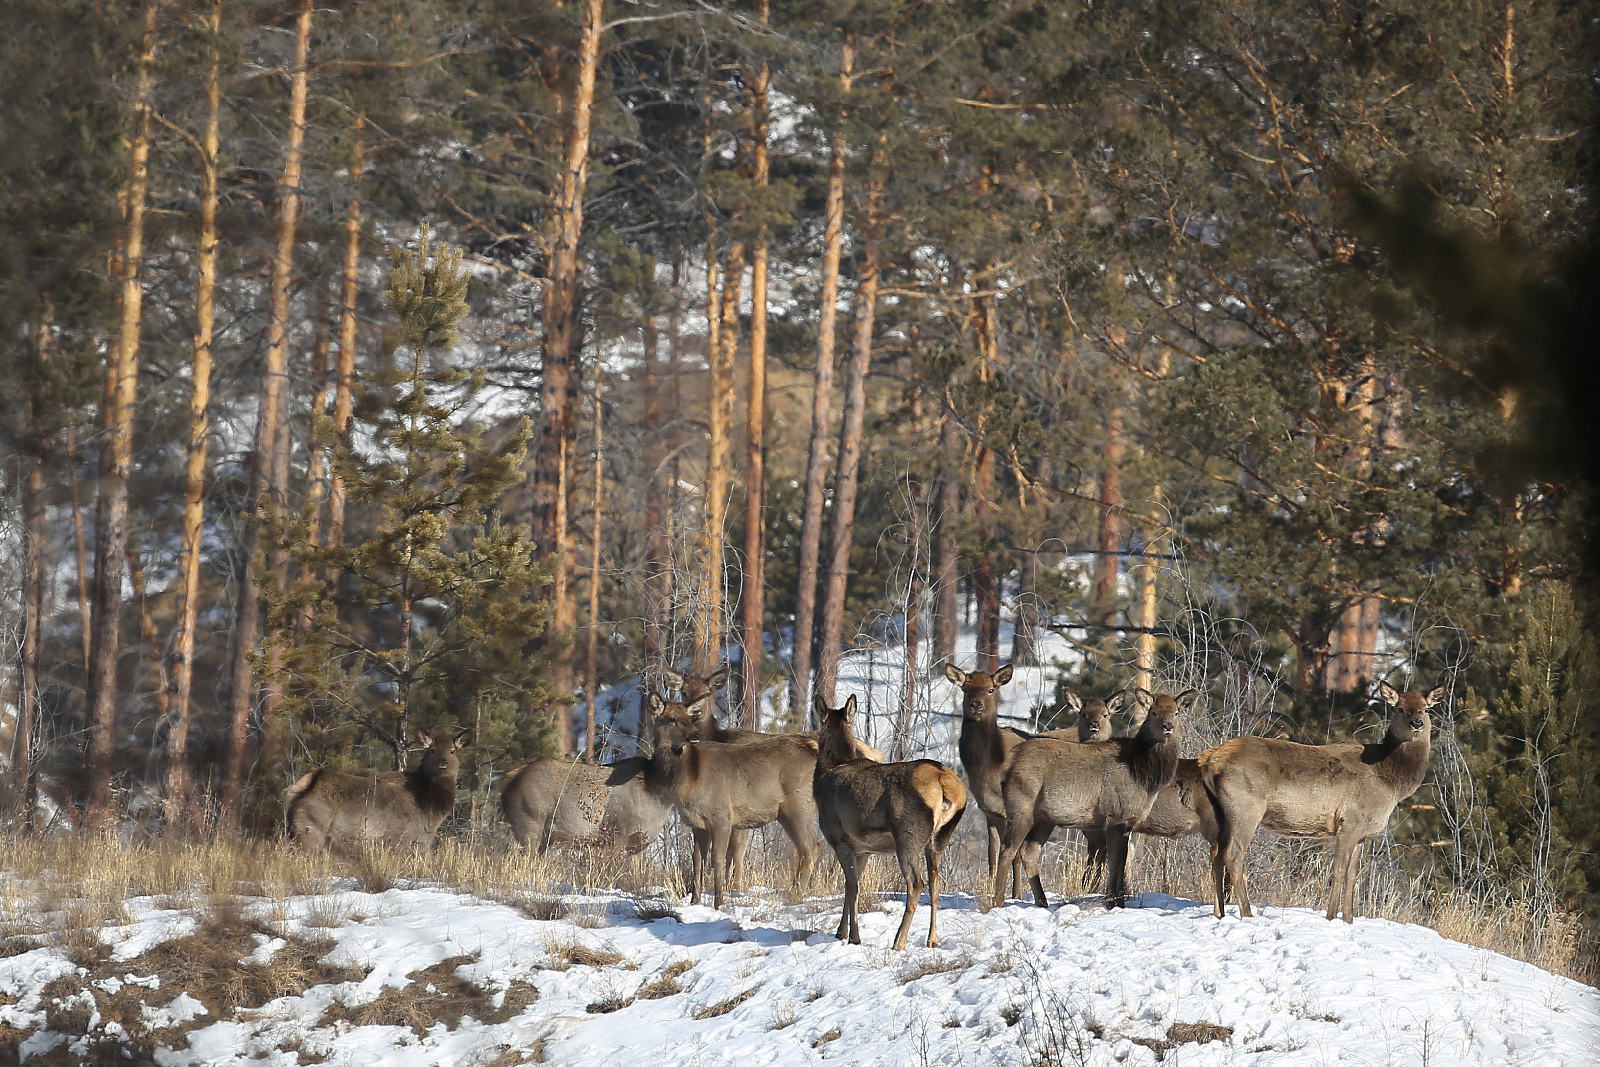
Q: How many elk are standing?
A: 9